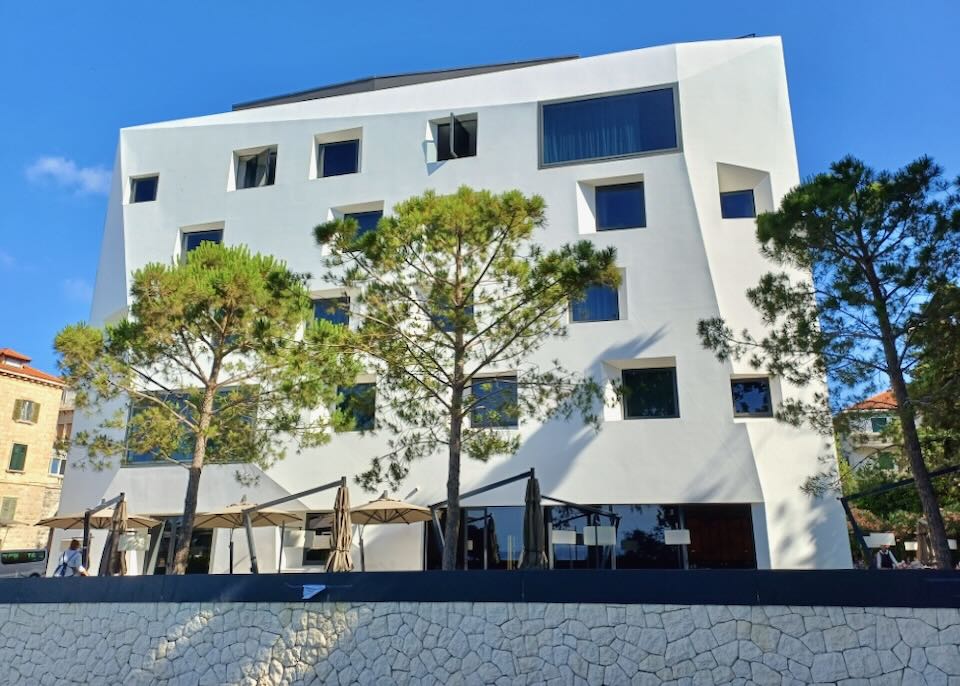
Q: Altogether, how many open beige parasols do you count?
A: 3